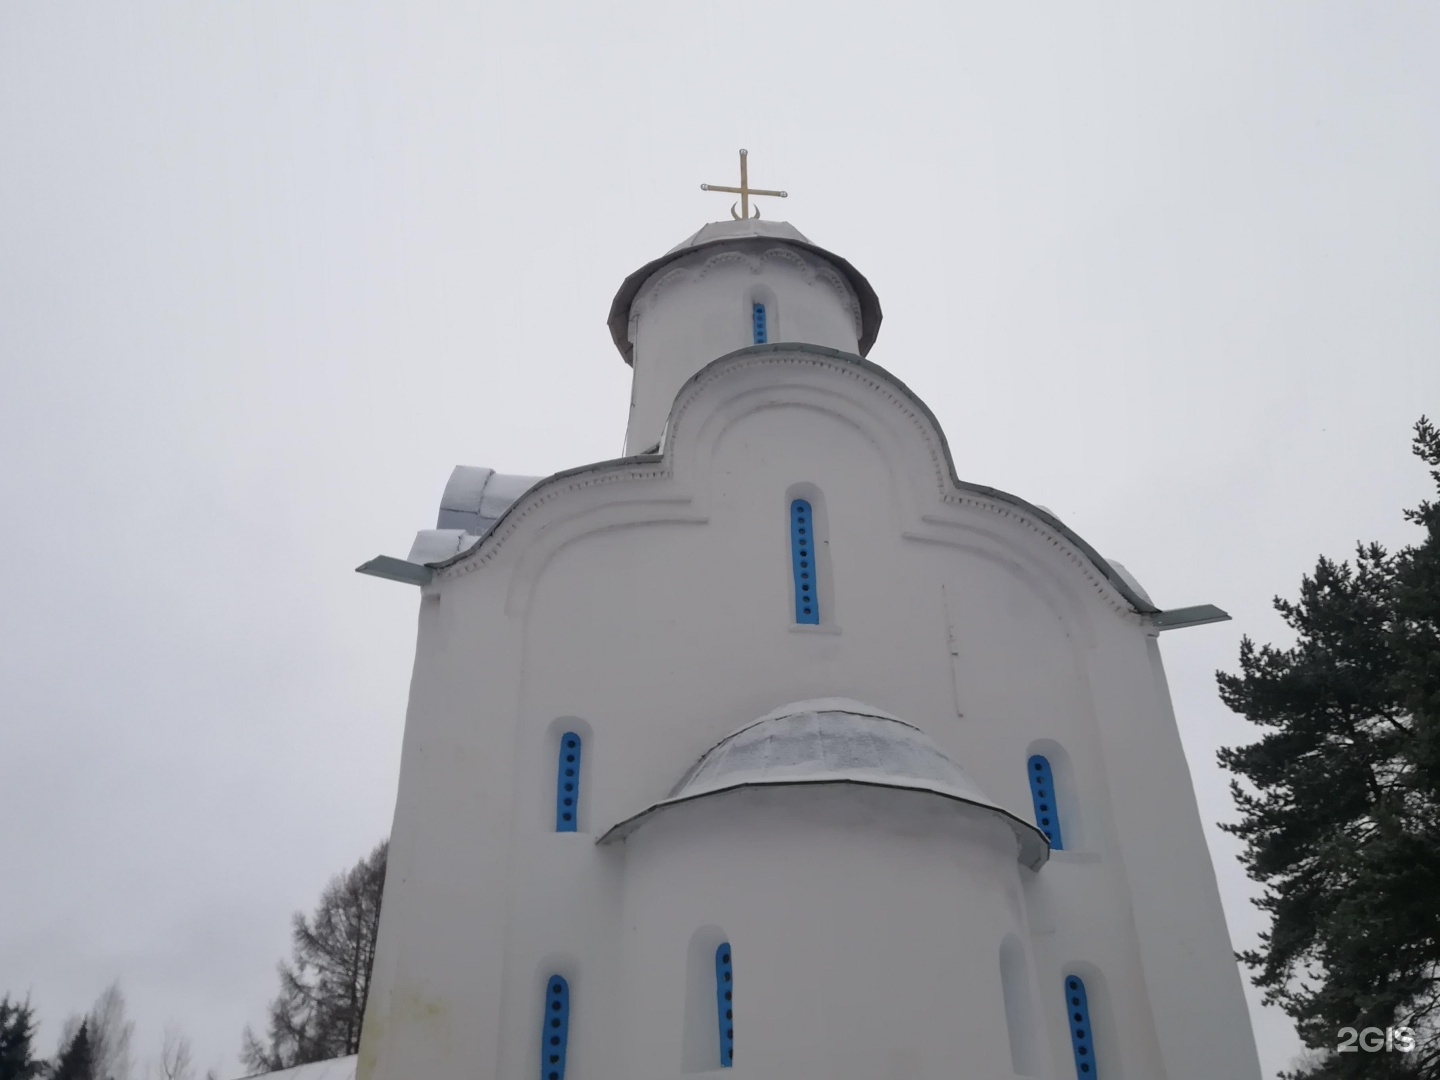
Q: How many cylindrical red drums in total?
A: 0